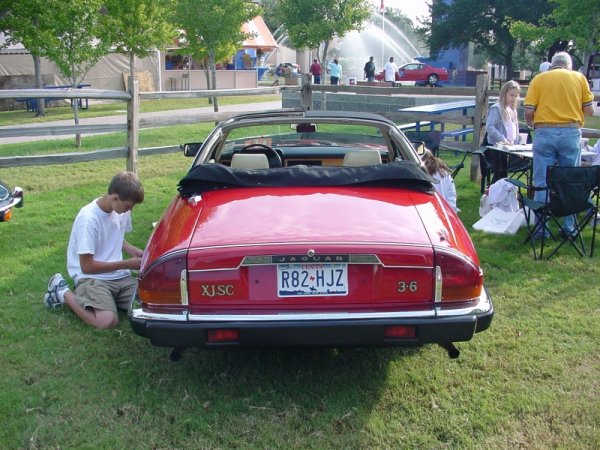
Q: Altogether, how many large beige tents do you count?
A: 1